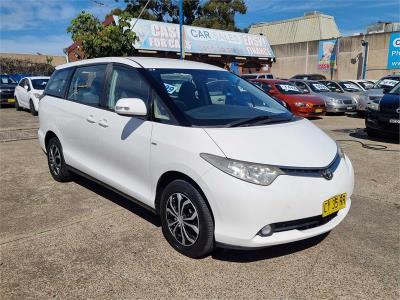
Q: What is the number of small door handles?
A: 2